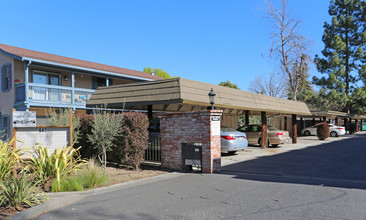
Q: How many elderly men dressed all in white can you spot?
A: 0